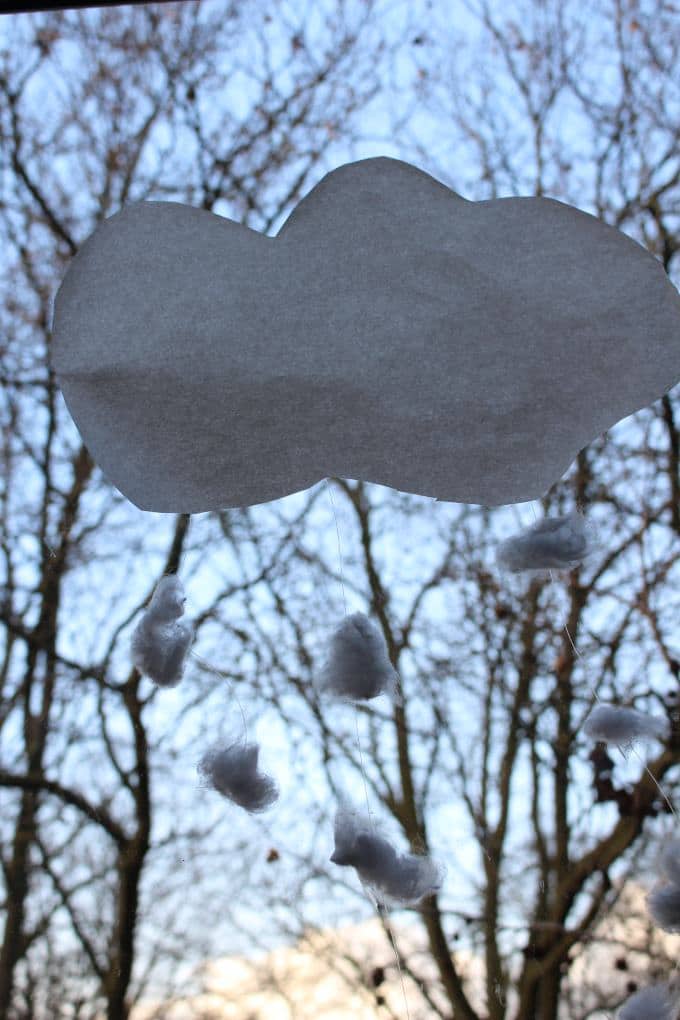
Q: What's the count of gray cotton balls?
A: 8